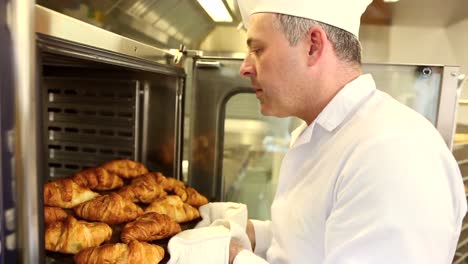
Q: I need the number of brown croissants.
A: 12